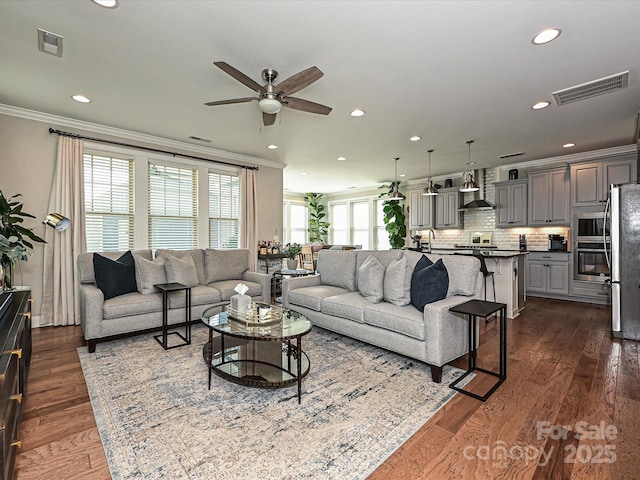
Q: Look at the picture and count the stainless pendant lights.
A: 3